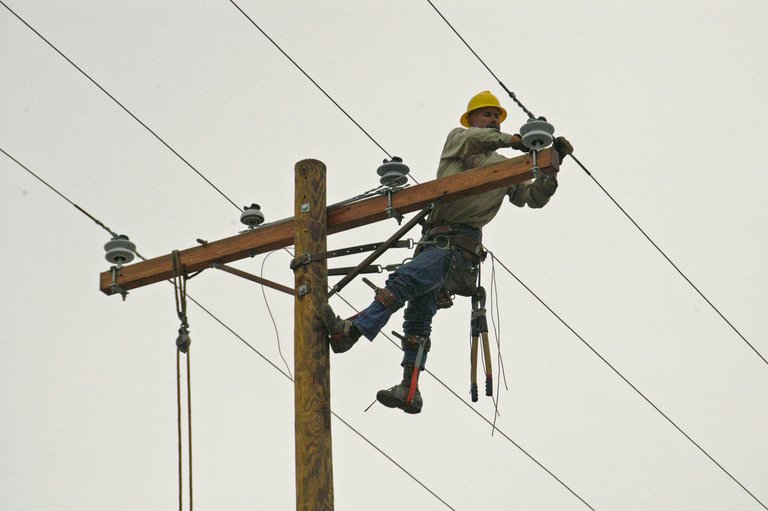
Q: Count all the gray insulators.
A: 4